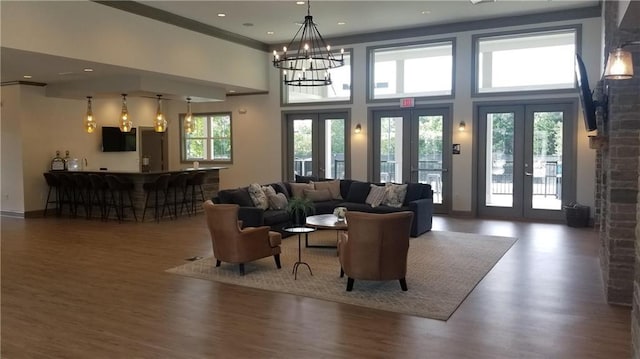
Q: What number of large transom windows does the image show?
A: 3